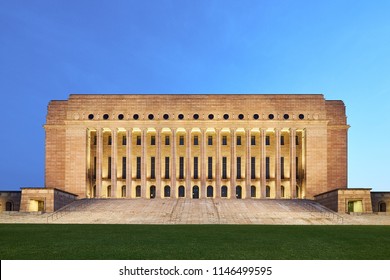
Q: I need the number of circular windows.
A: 15